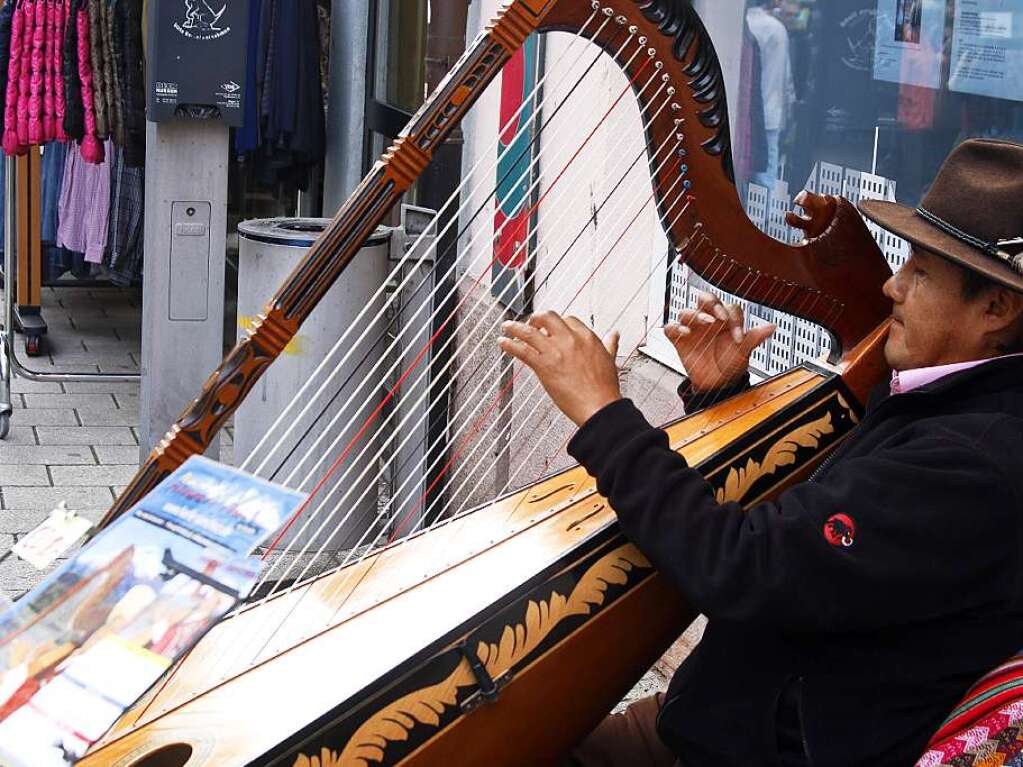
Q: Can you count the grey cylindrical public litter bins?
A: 1